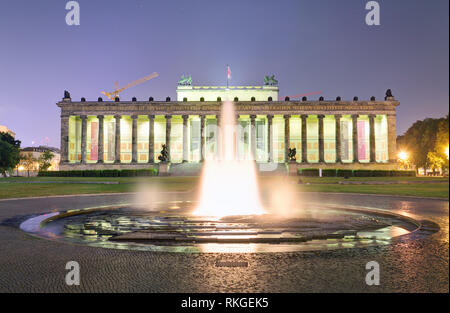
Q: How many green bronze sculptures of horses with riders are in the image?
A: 2